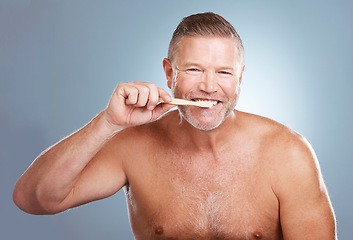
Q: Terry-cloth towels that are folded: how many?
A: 0